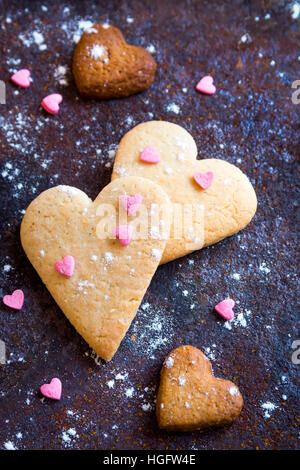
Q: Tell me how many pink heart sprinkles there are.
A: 11